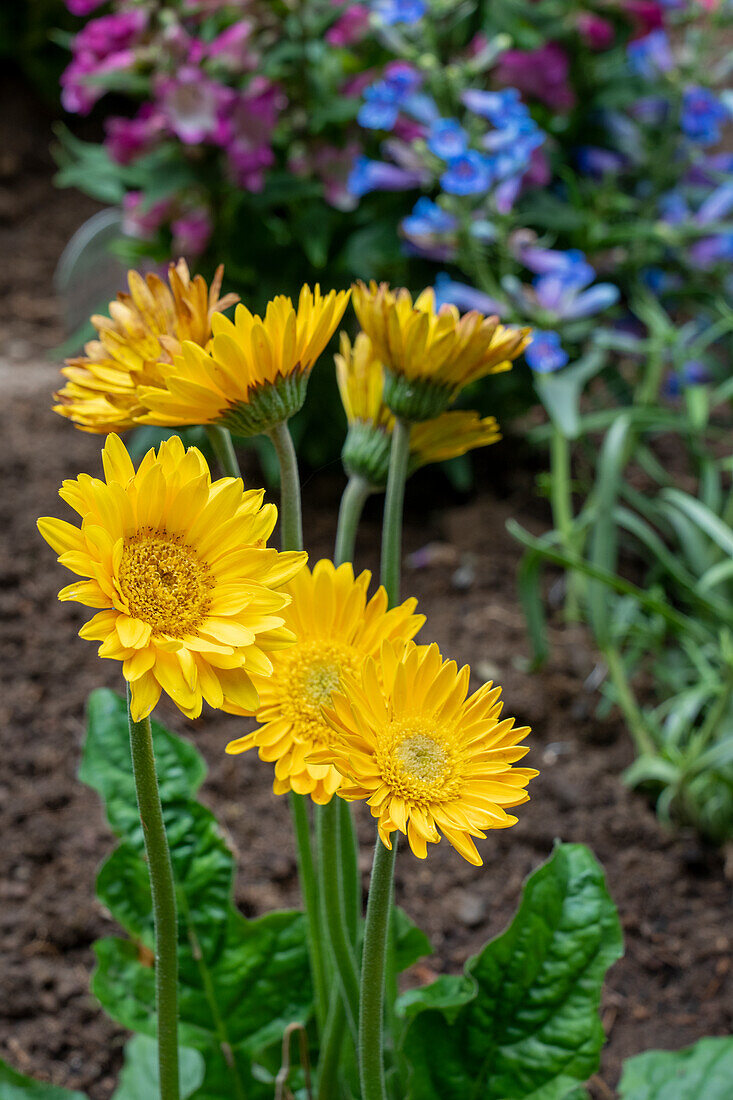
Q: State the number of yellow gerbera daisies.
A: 7